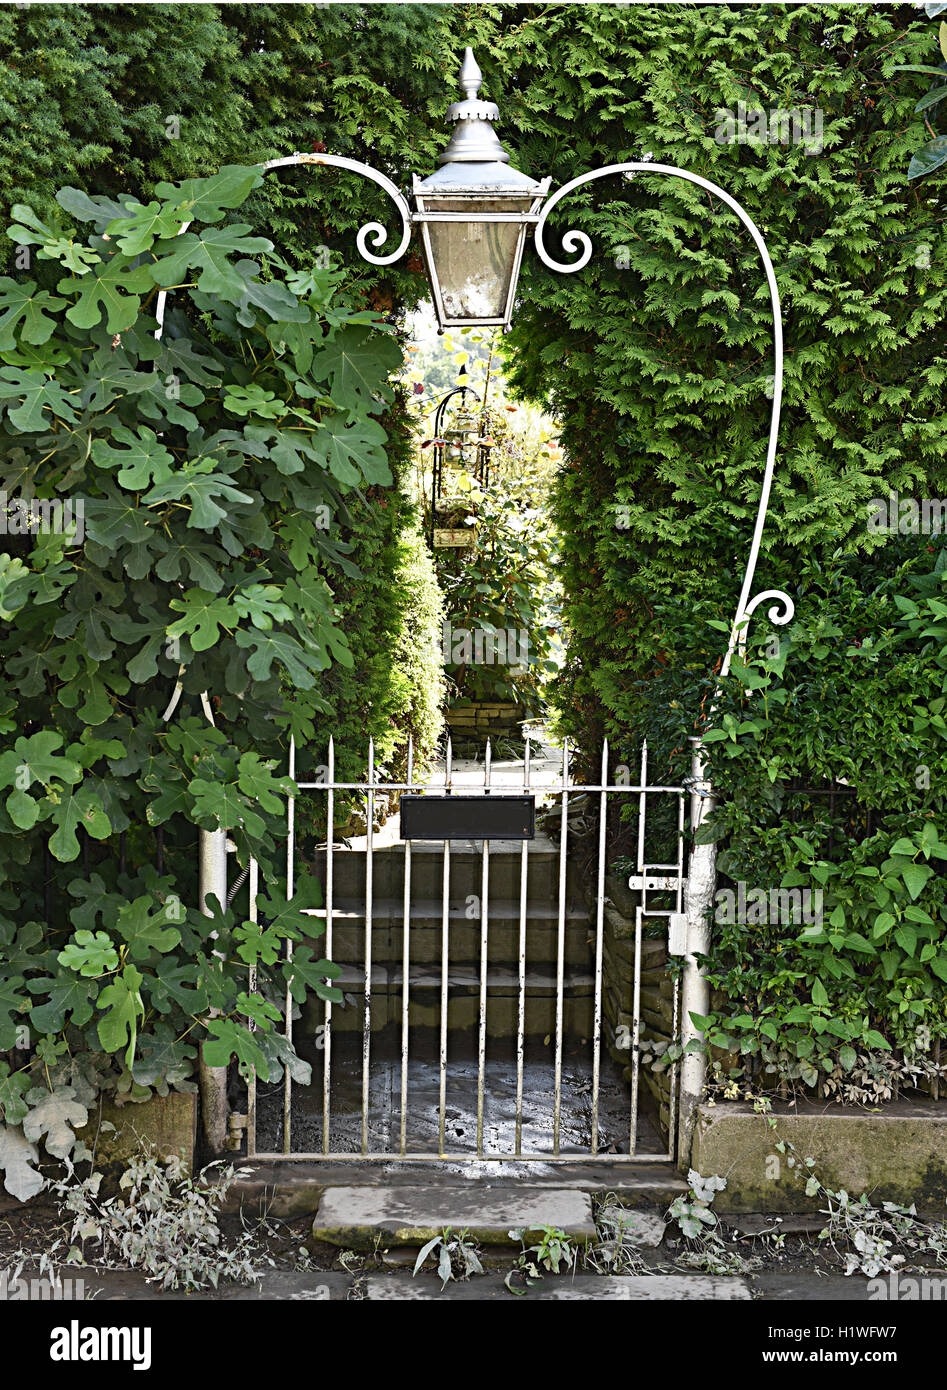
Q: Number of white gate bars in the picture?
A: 12